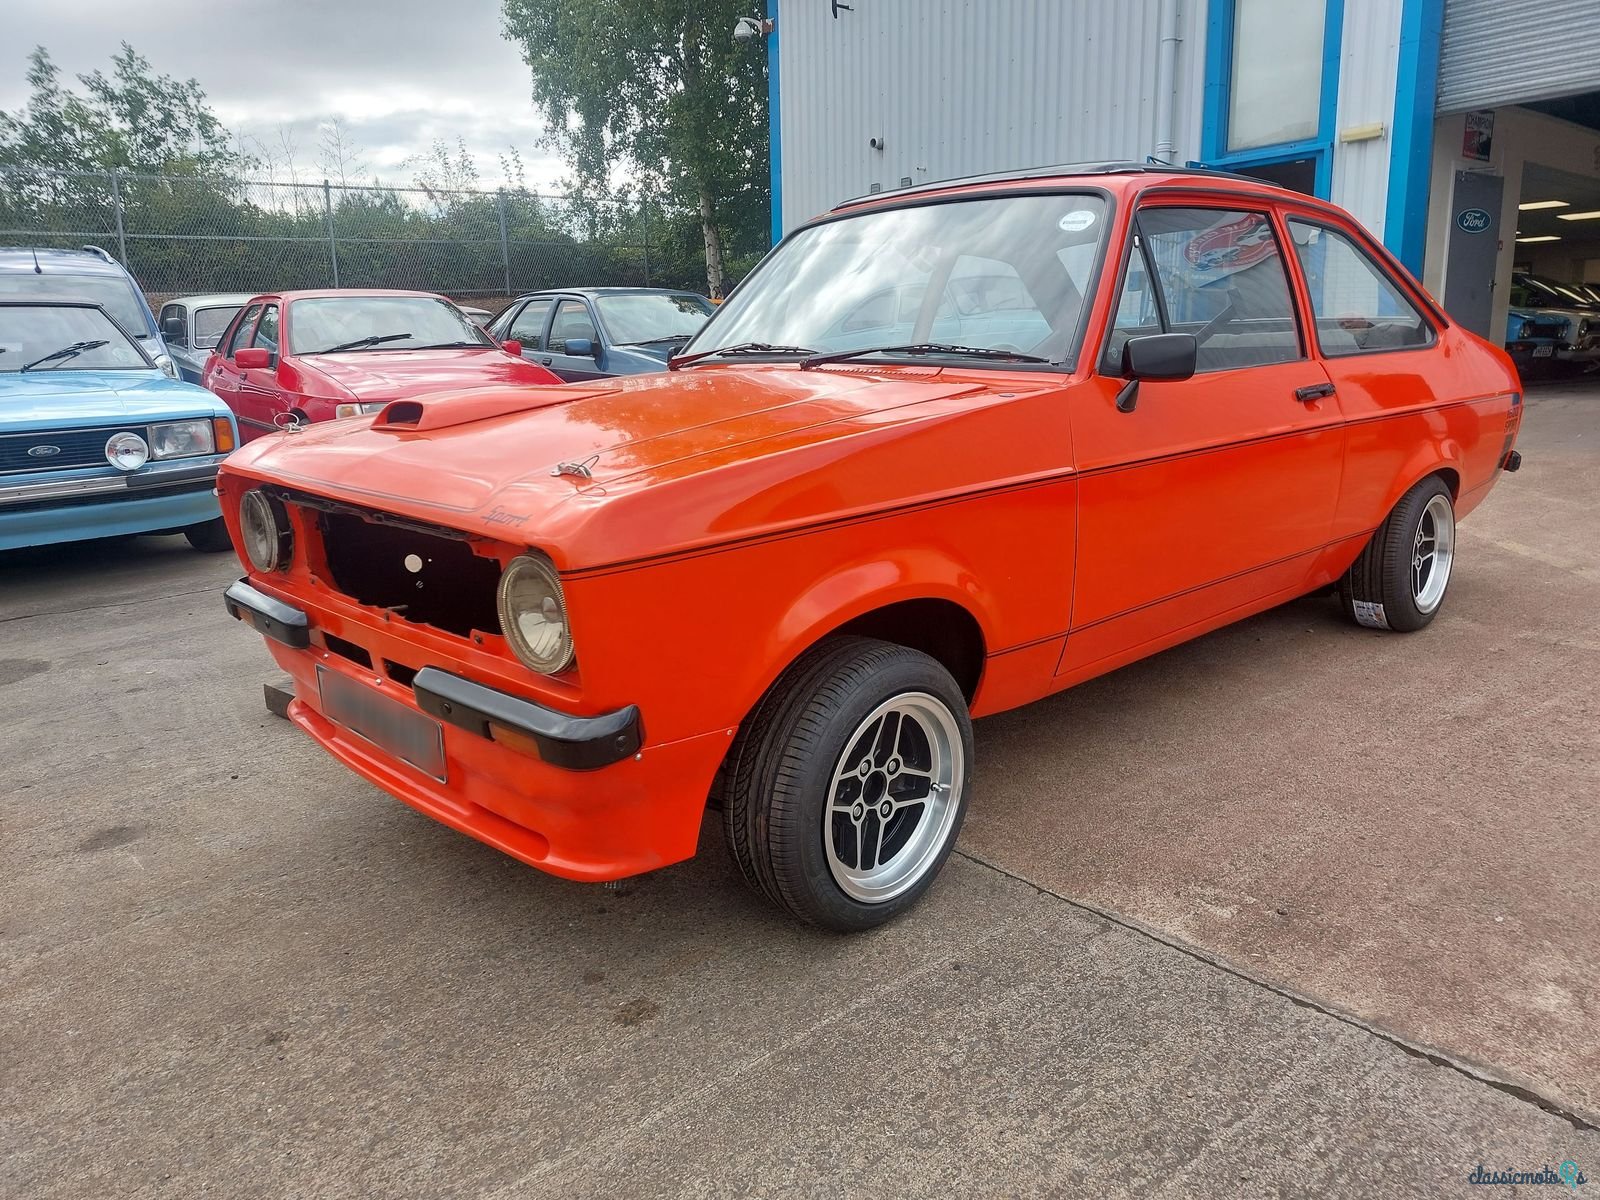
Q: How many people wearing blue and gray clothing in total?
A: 0